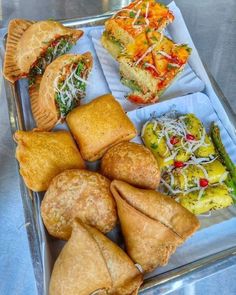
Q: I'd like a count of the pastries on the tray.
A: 8